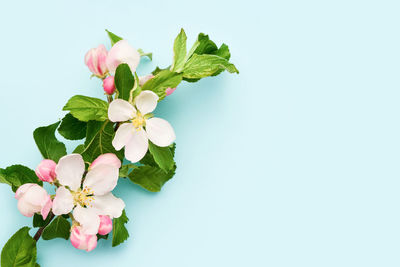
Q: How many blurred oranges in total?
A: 0